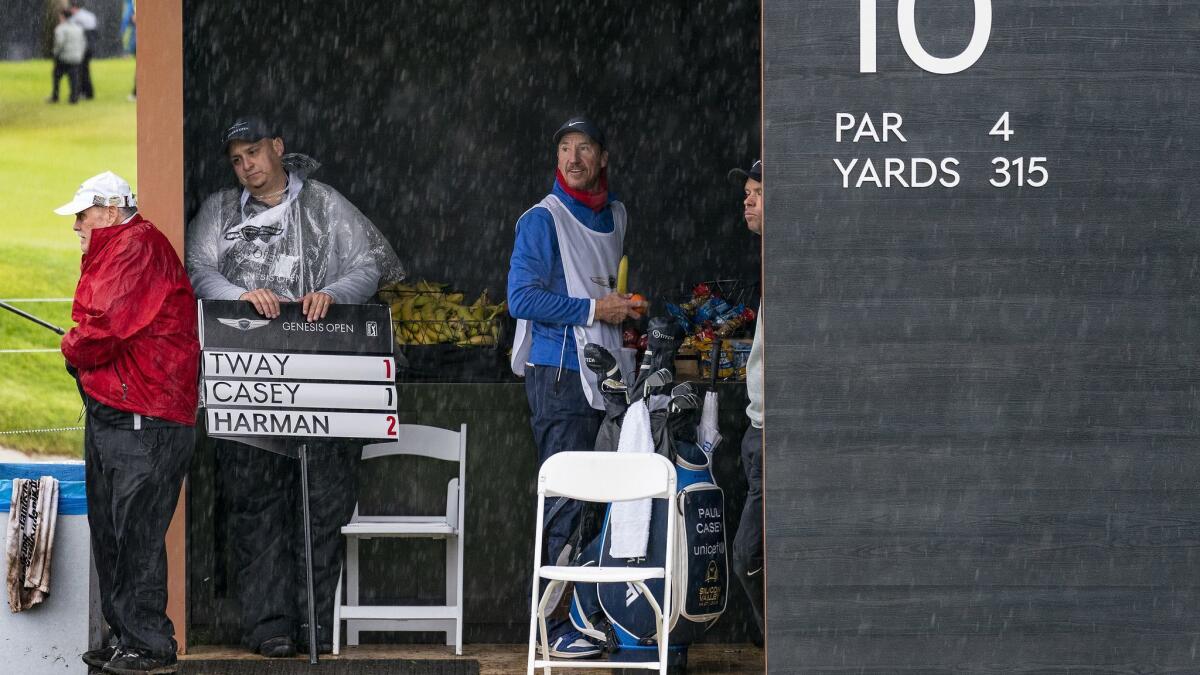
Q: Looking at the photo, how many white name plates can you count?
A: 3